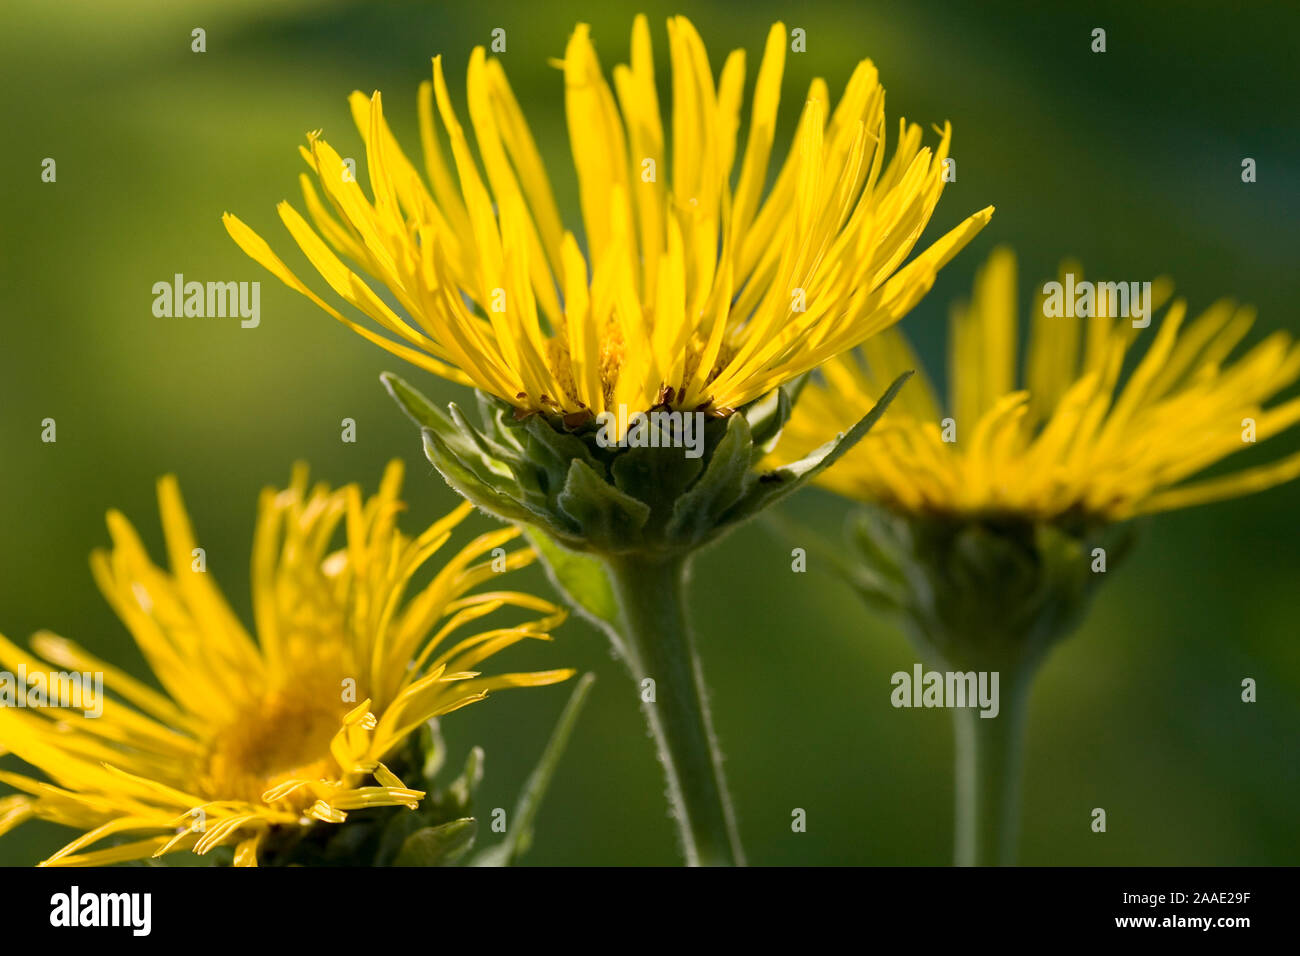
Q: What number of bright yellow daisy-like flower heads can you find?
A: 3